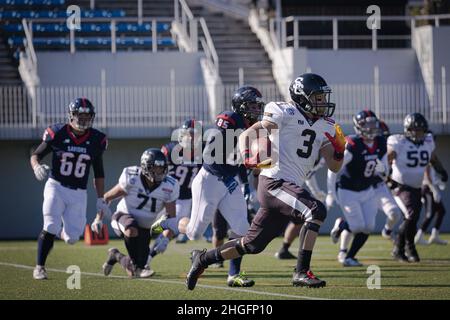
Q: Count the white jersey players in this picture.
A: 3